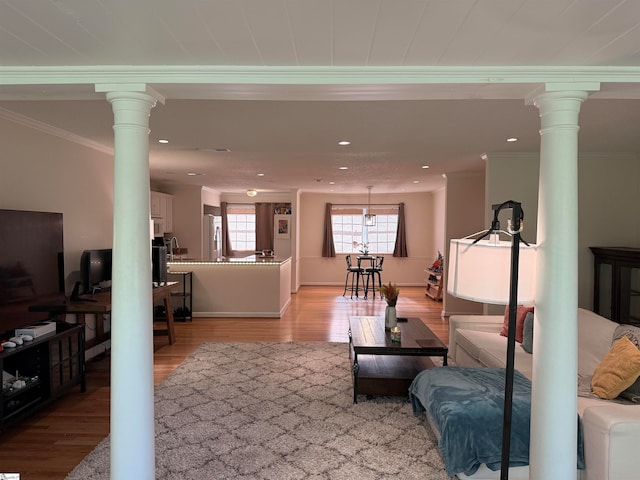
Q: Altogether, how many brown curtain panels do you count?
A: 4